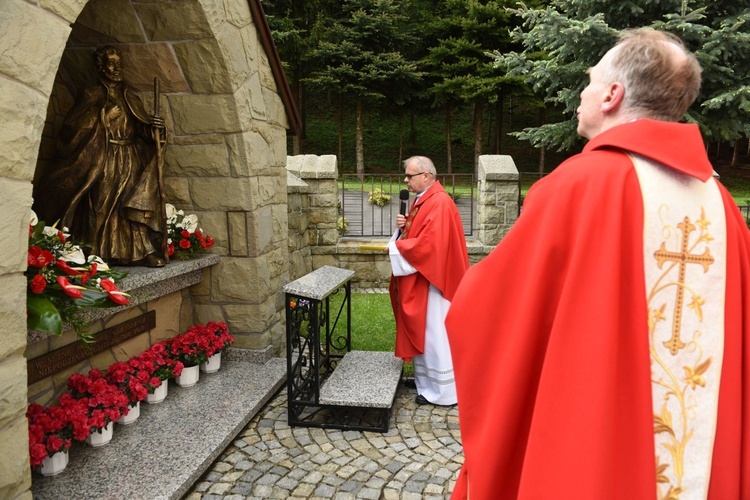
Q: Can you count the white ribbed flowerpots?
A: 6